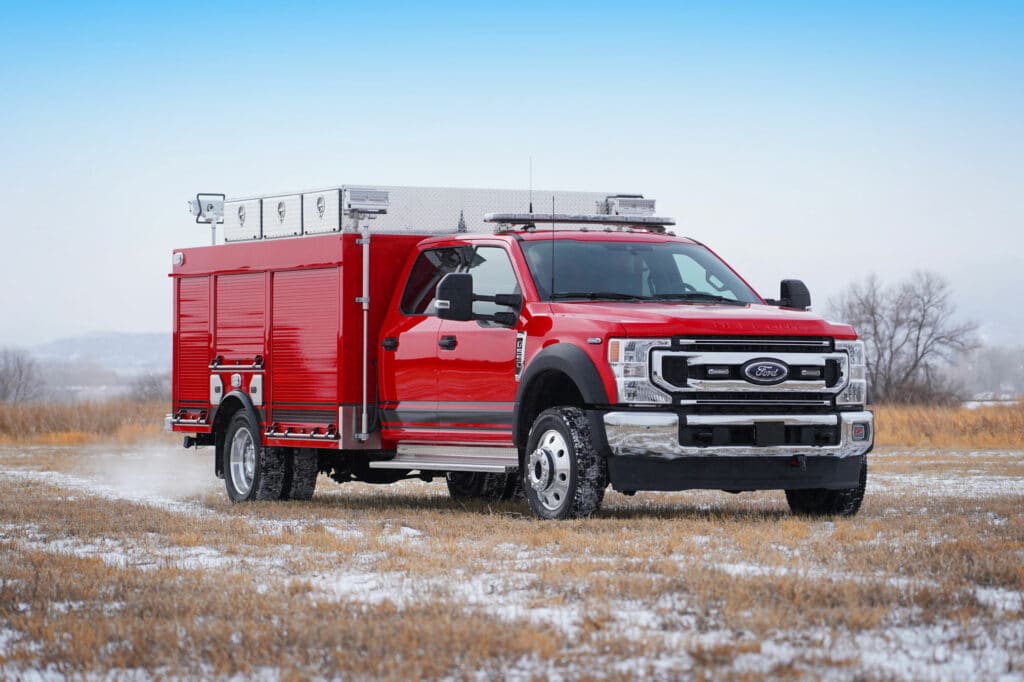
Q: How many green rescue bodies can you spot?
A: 0